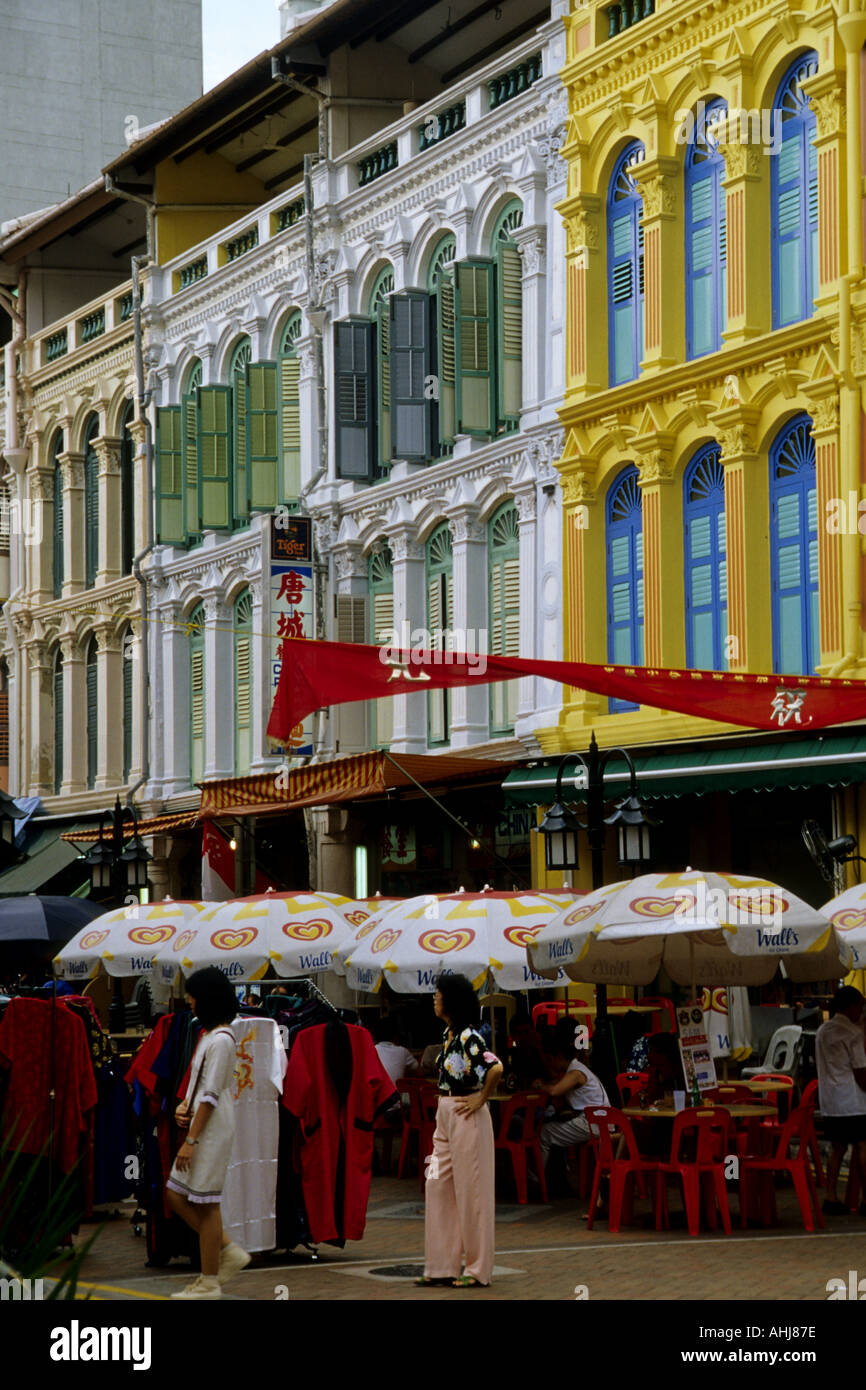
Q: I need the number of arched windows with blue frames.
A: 6